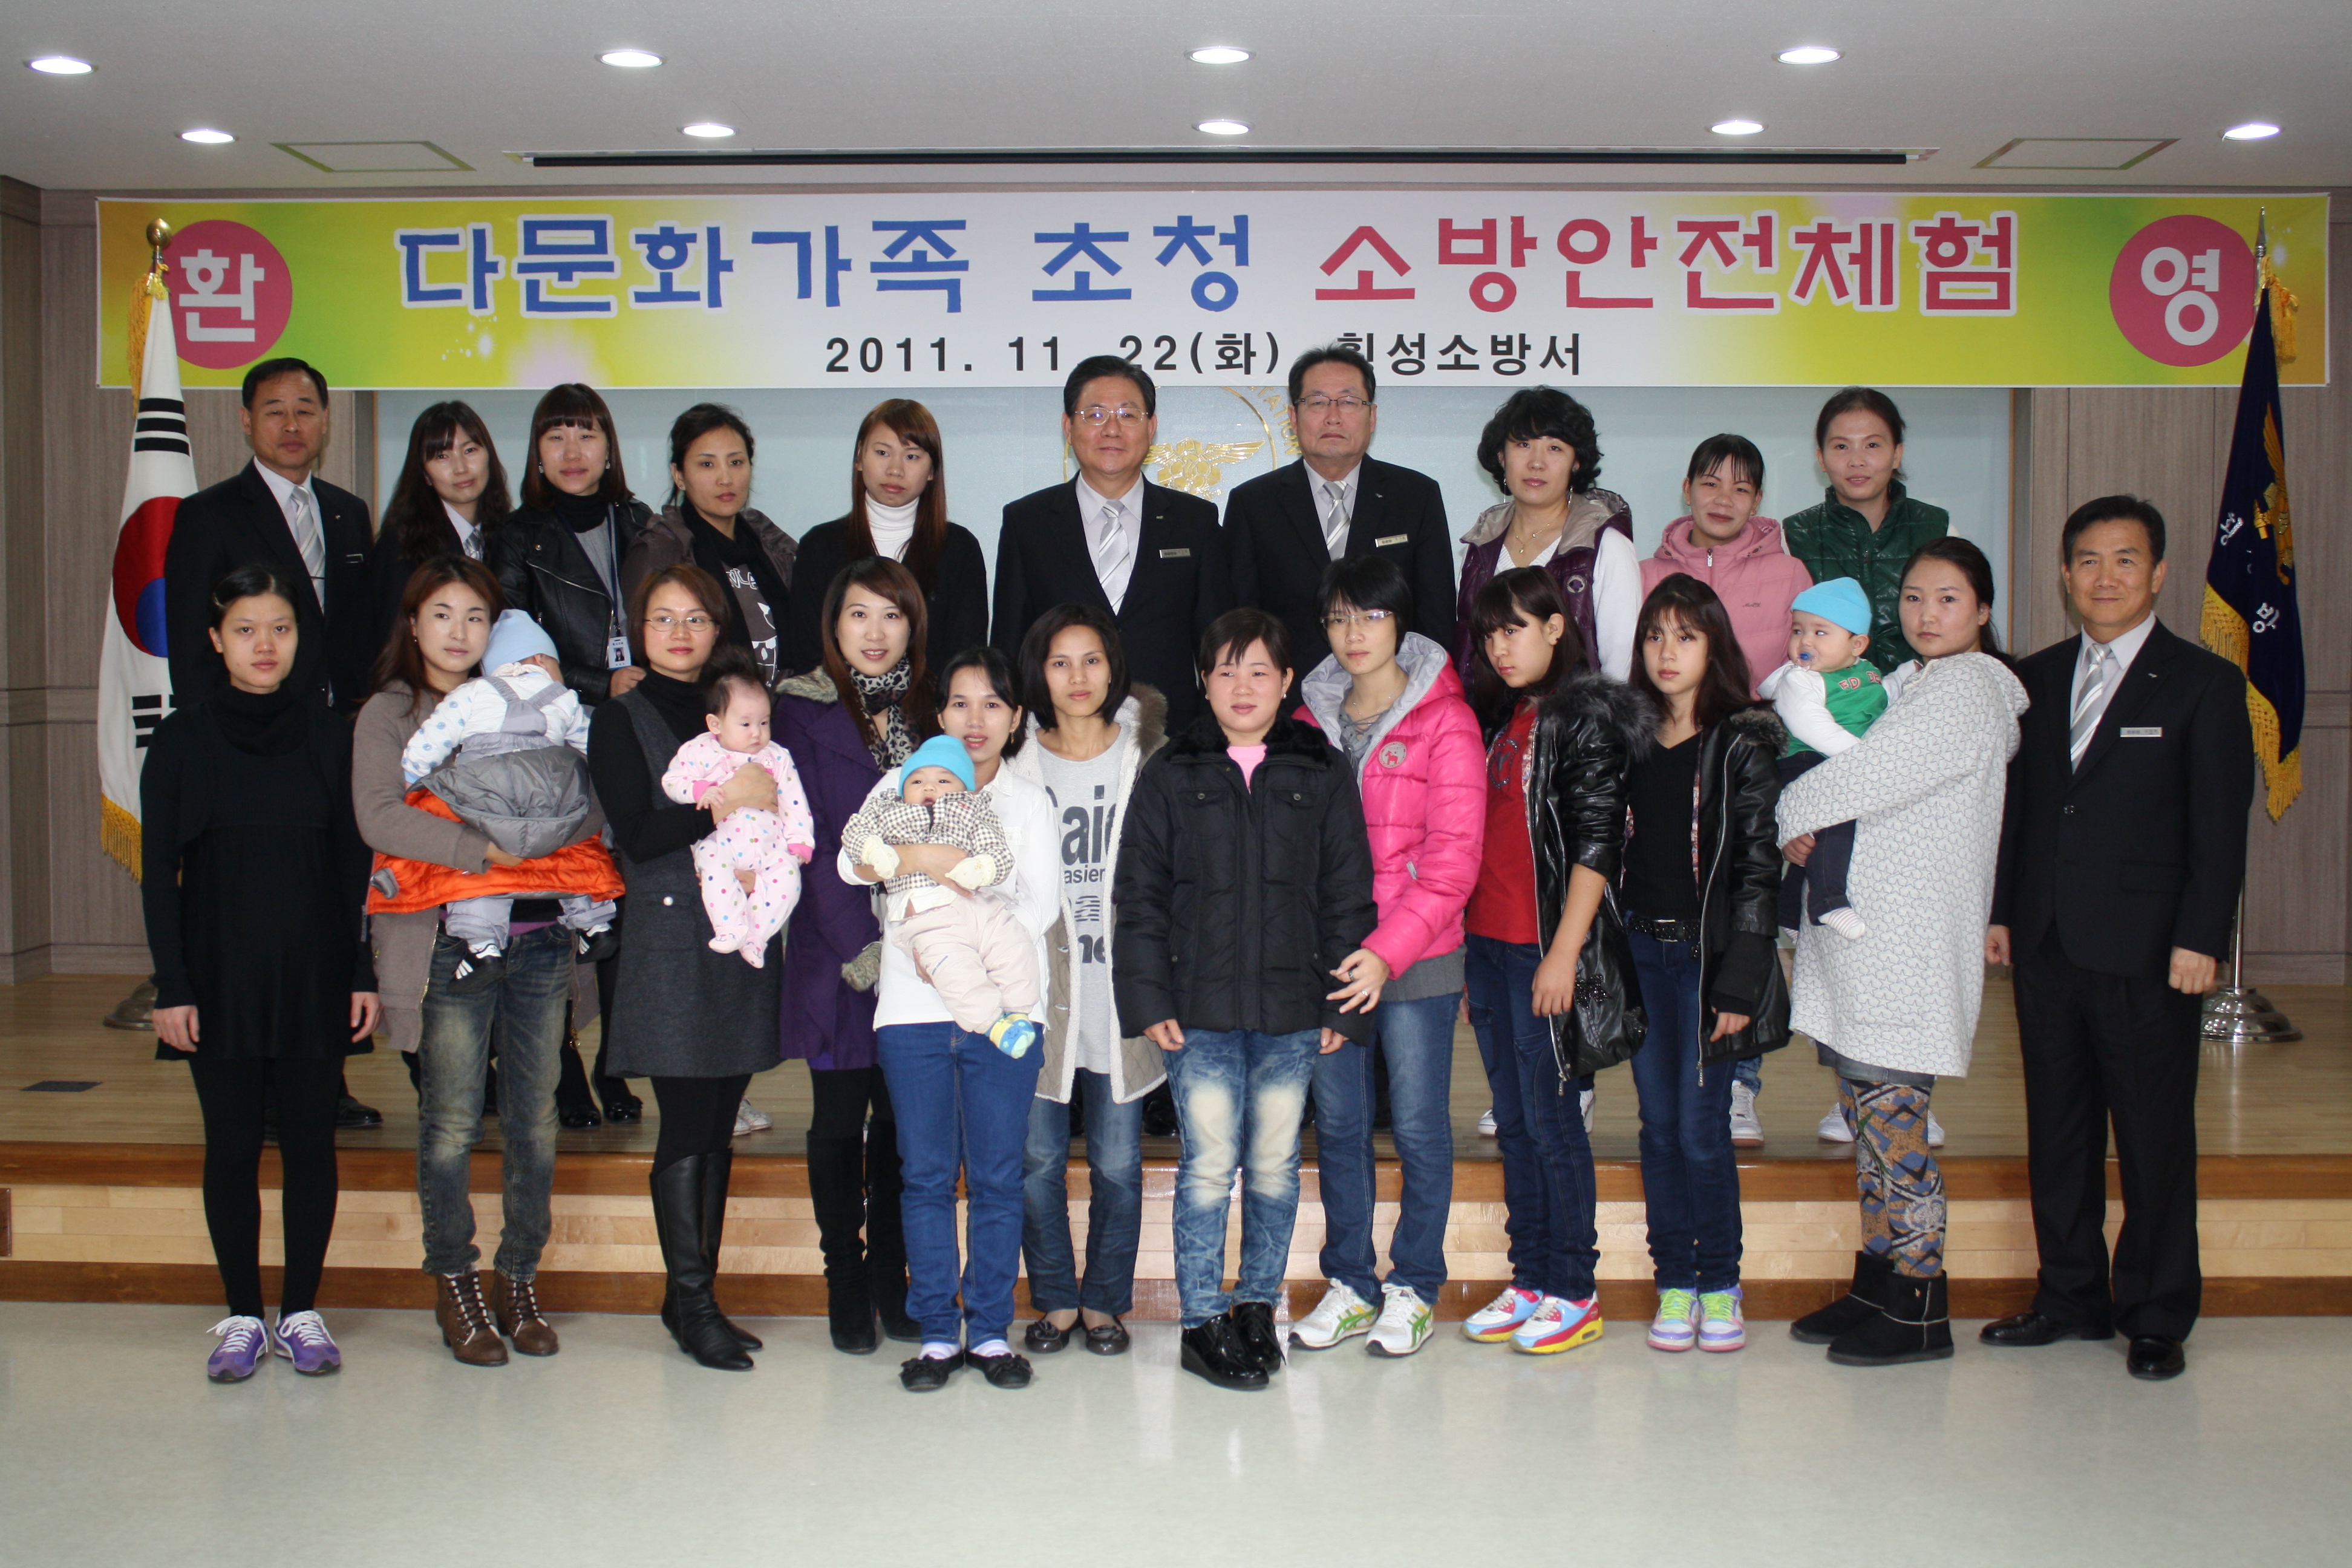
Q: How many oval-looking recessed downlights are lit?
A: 9